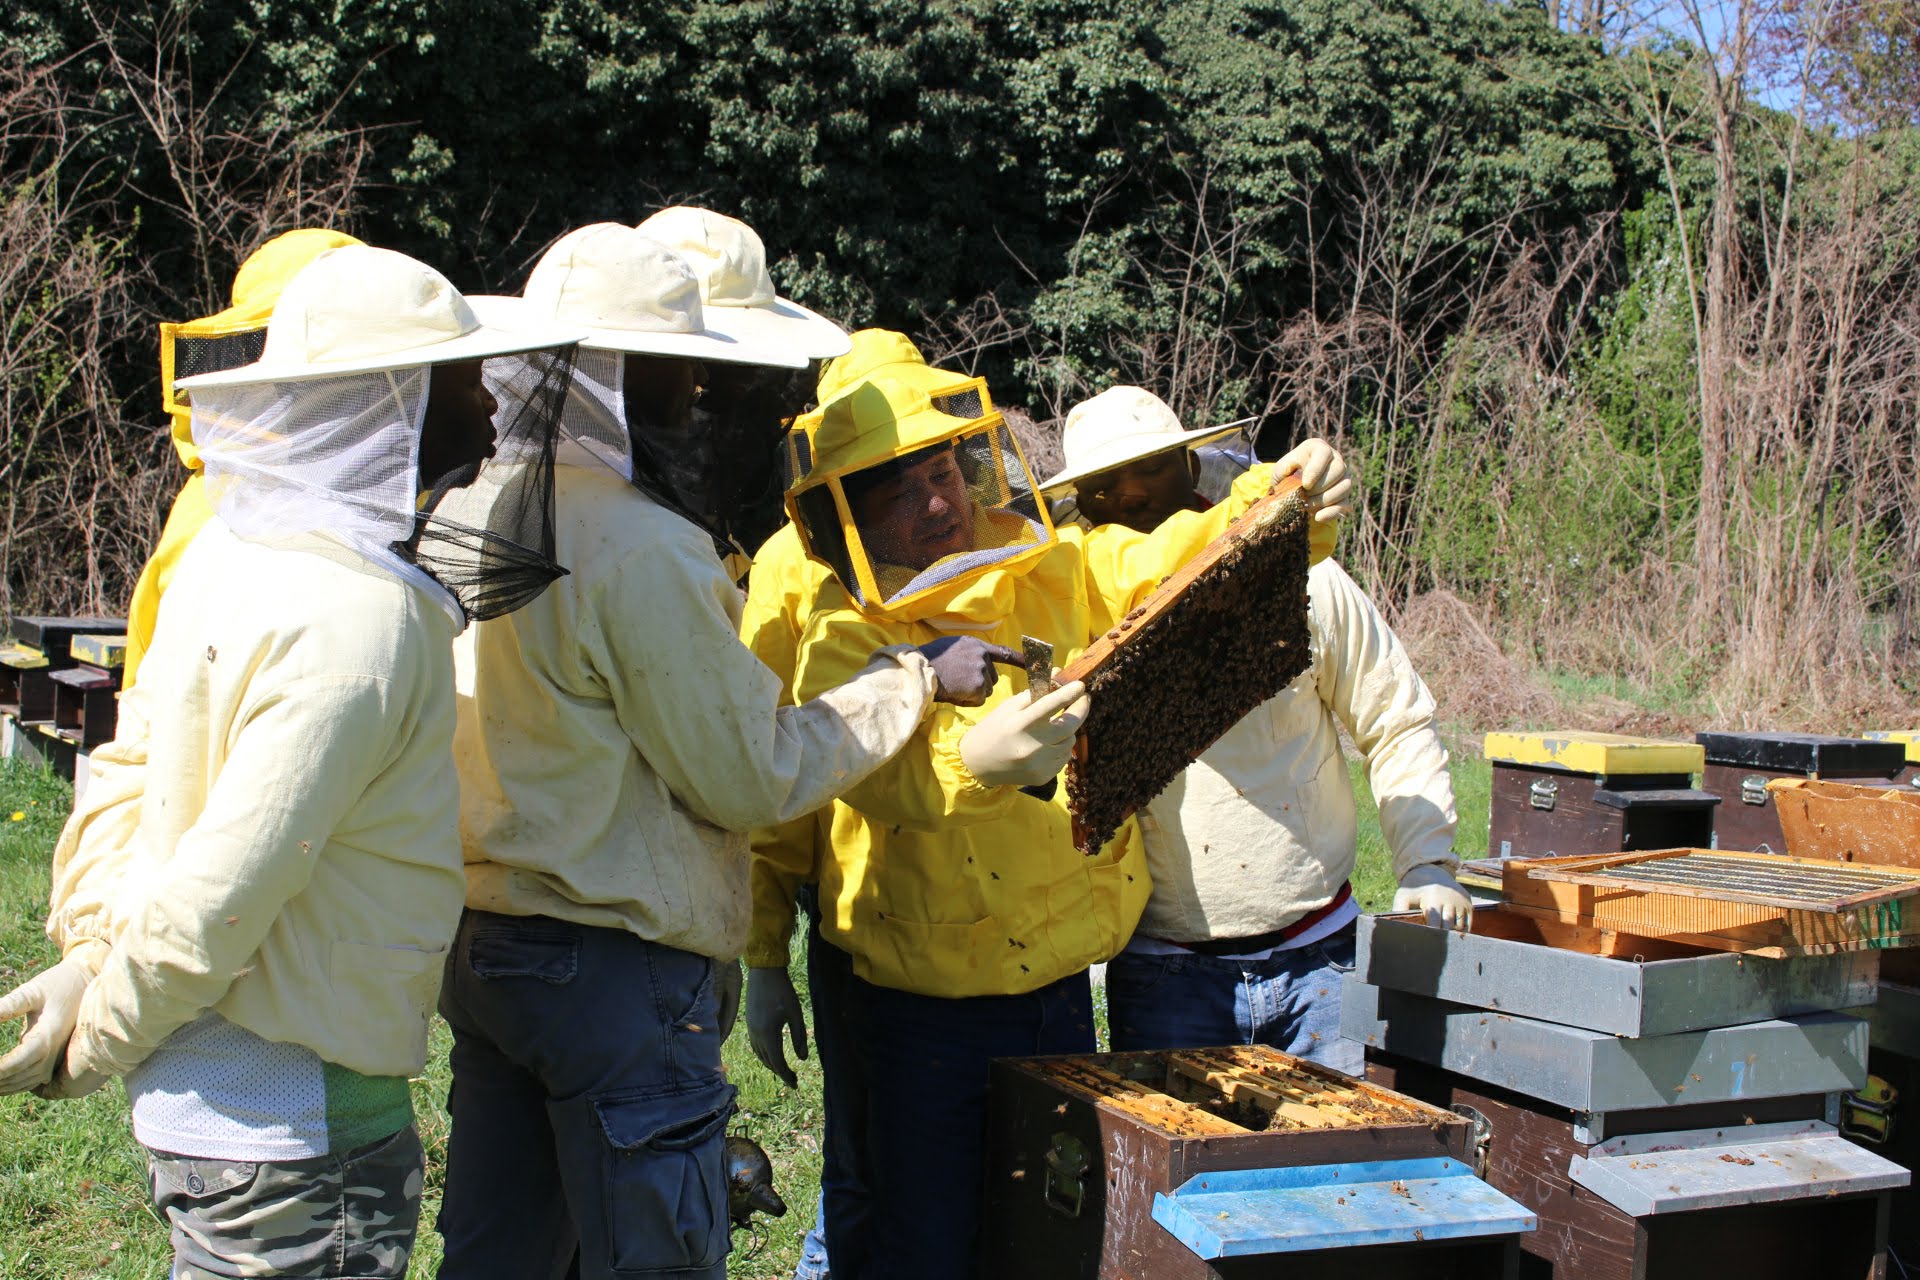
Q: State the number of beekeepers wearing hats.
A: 7